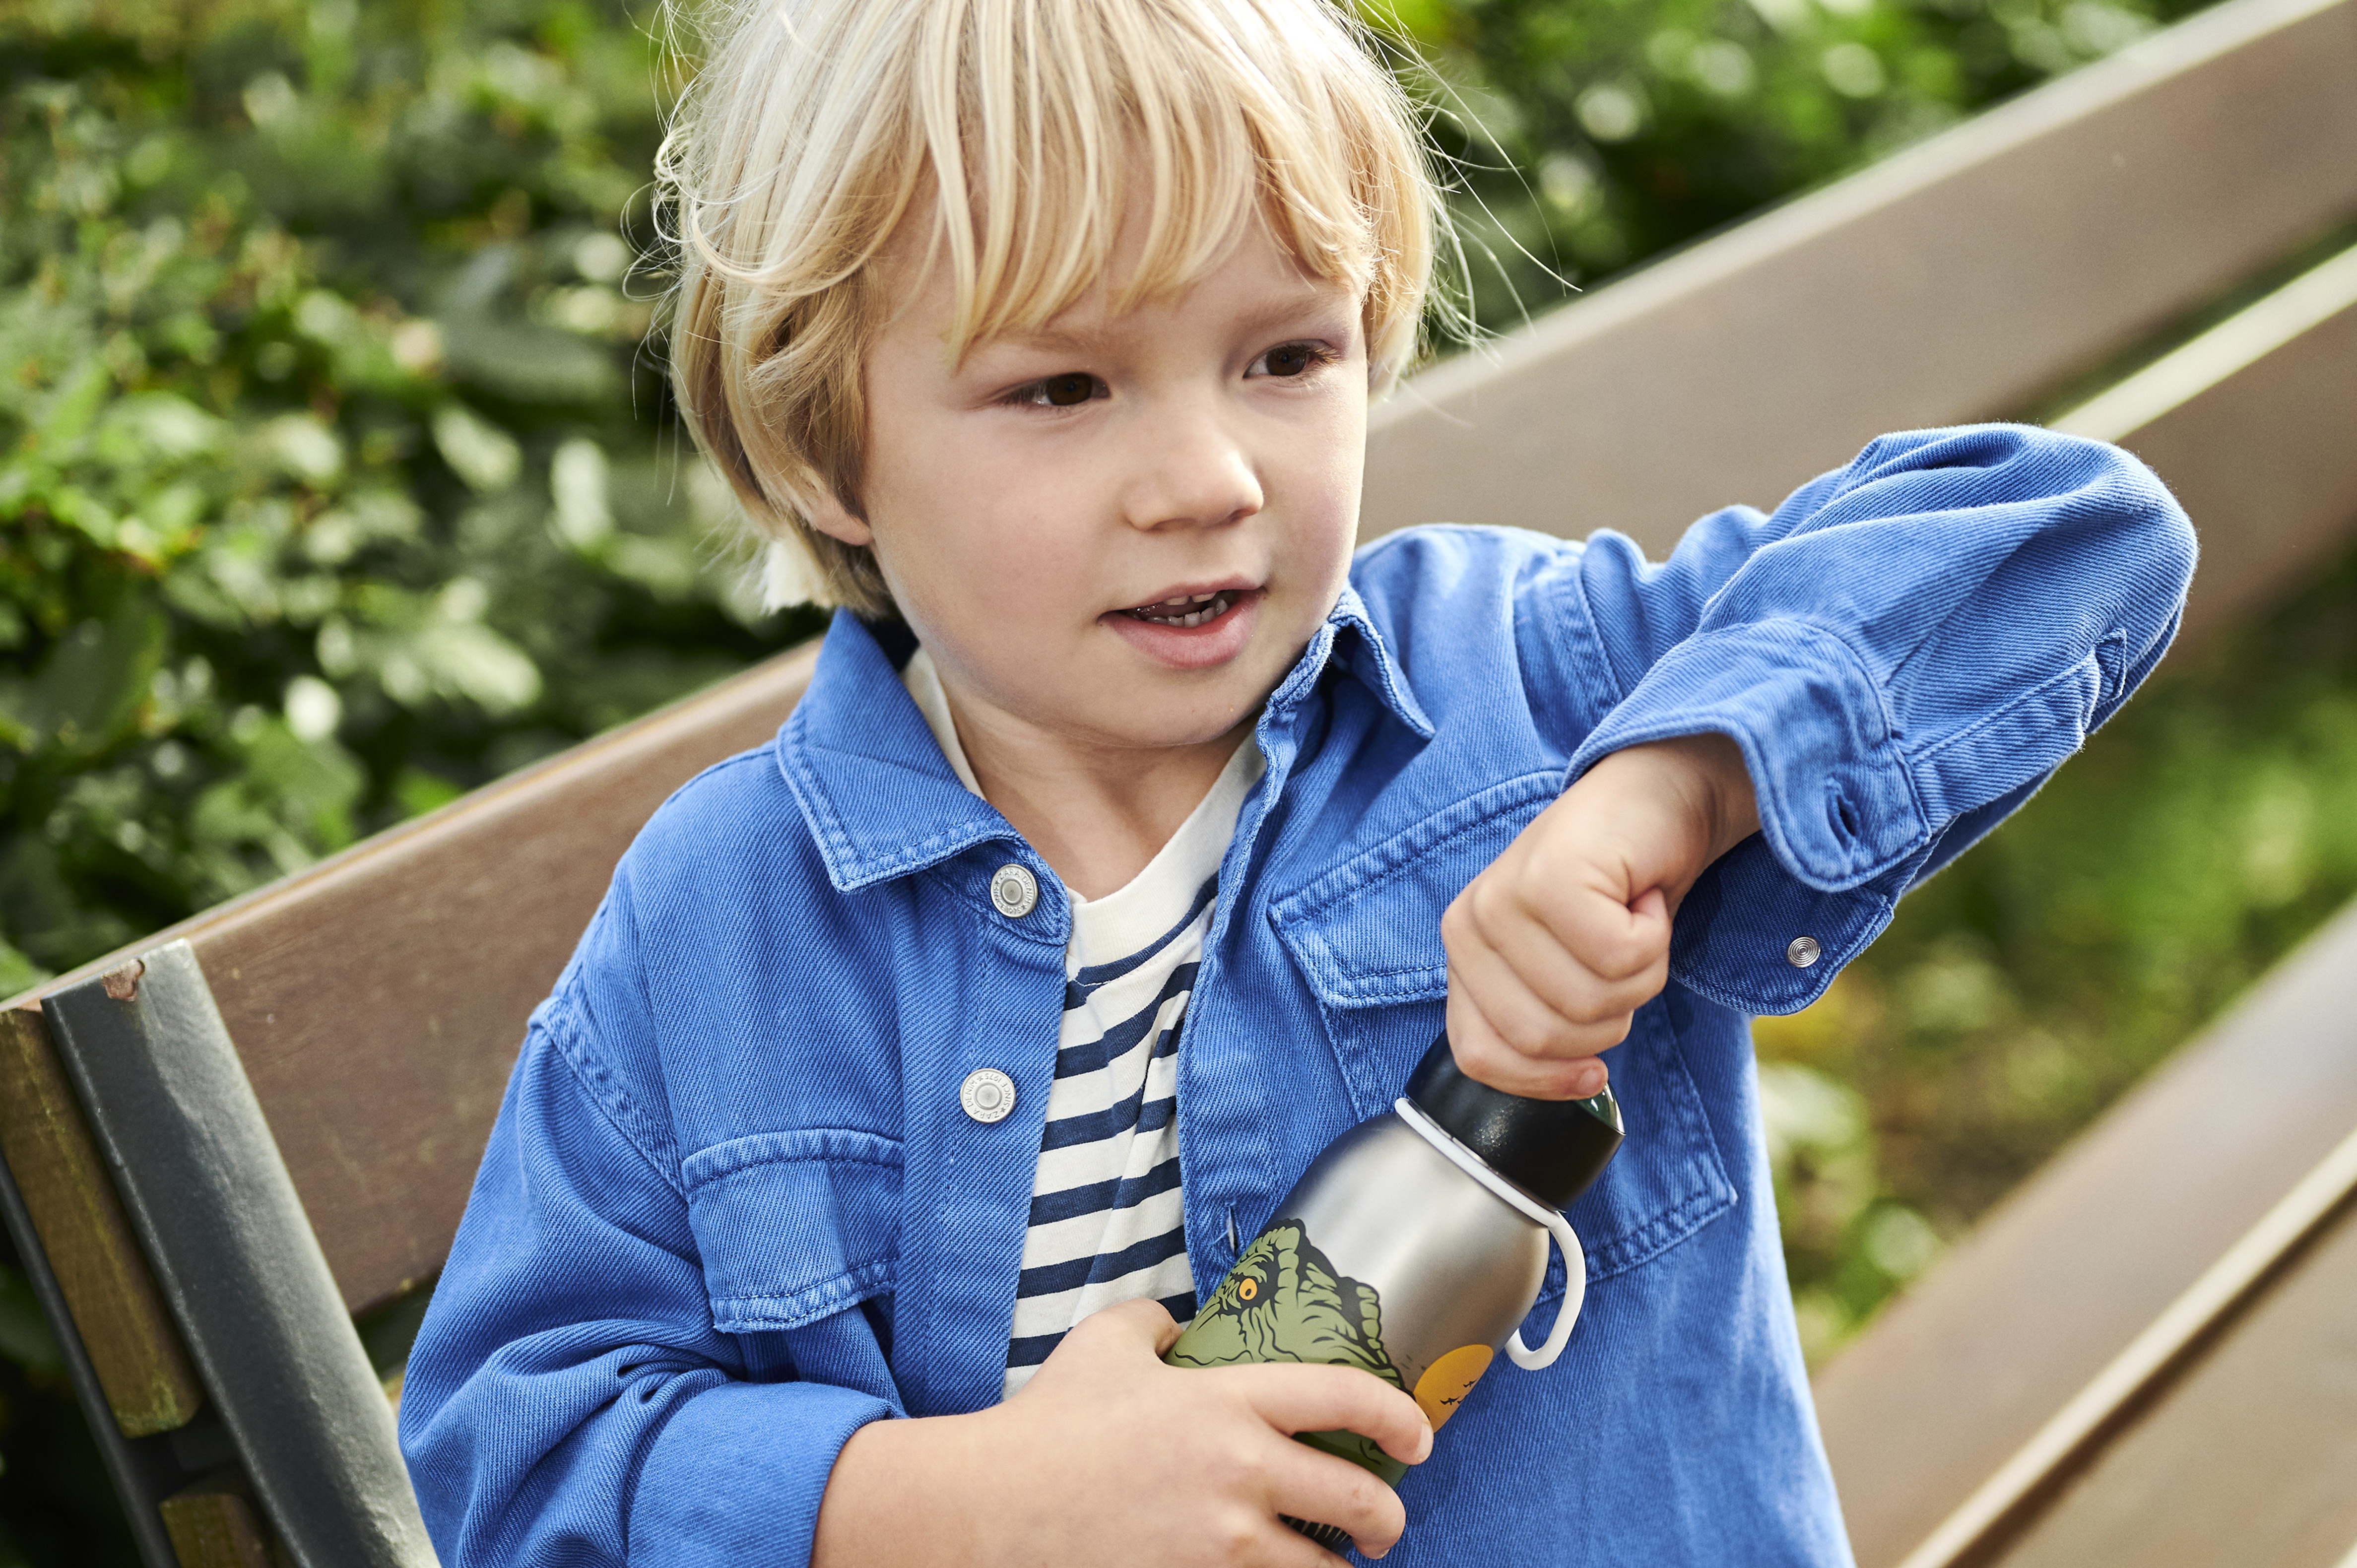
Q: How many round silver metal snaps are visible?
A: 3